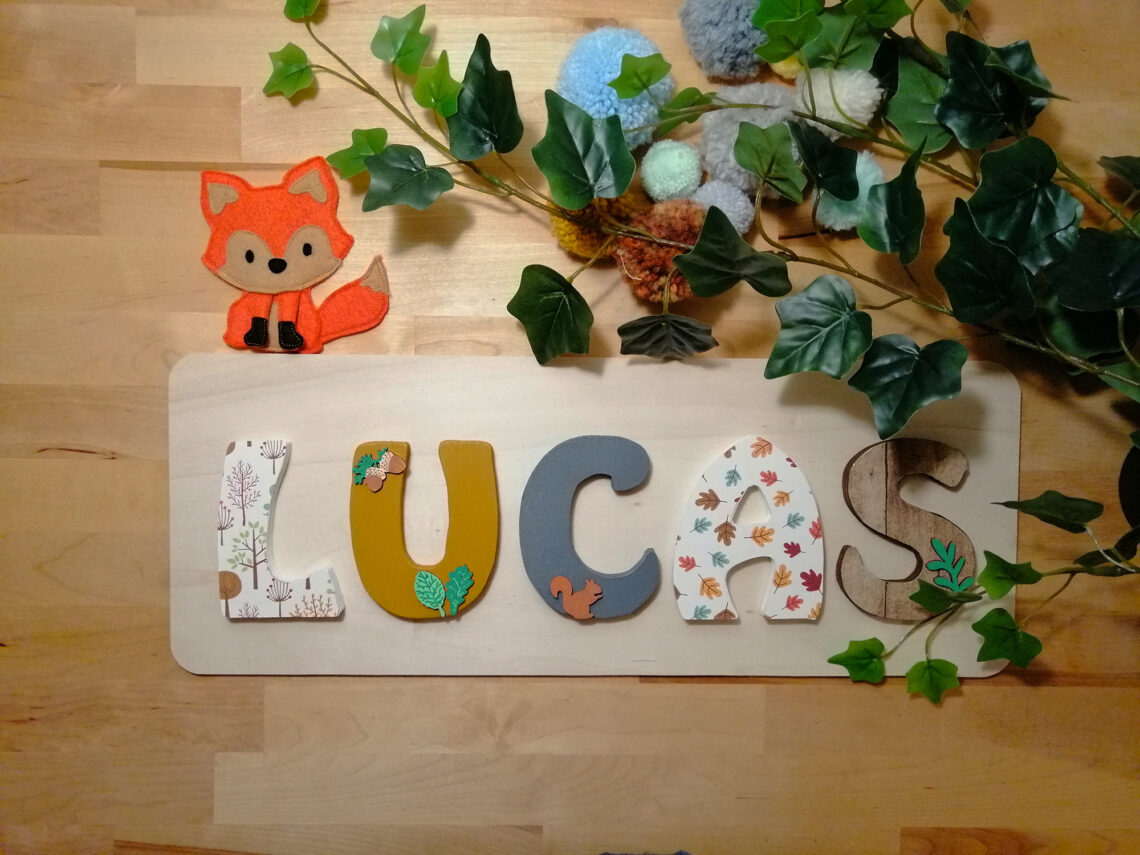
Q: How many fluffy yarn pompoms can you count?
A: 10